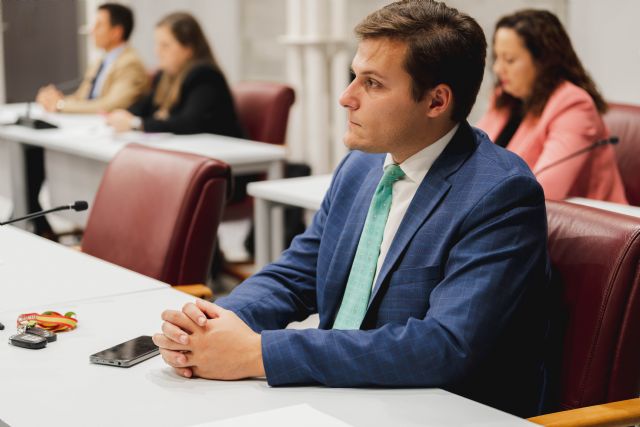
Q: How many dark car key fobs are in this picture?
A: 2